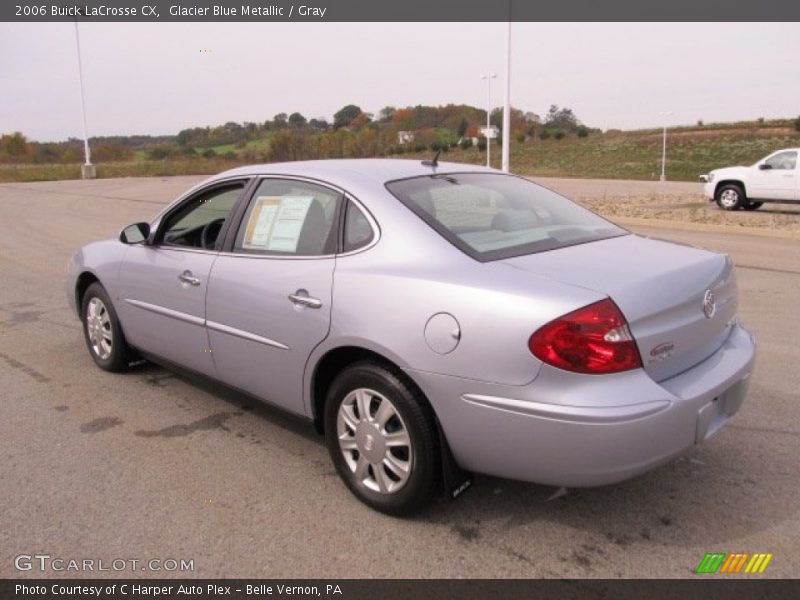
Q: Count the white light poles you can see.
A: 4